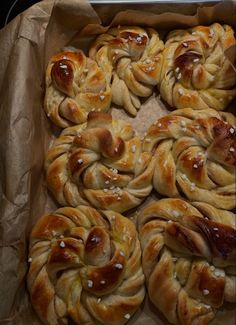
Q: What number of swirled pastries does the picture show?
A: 7